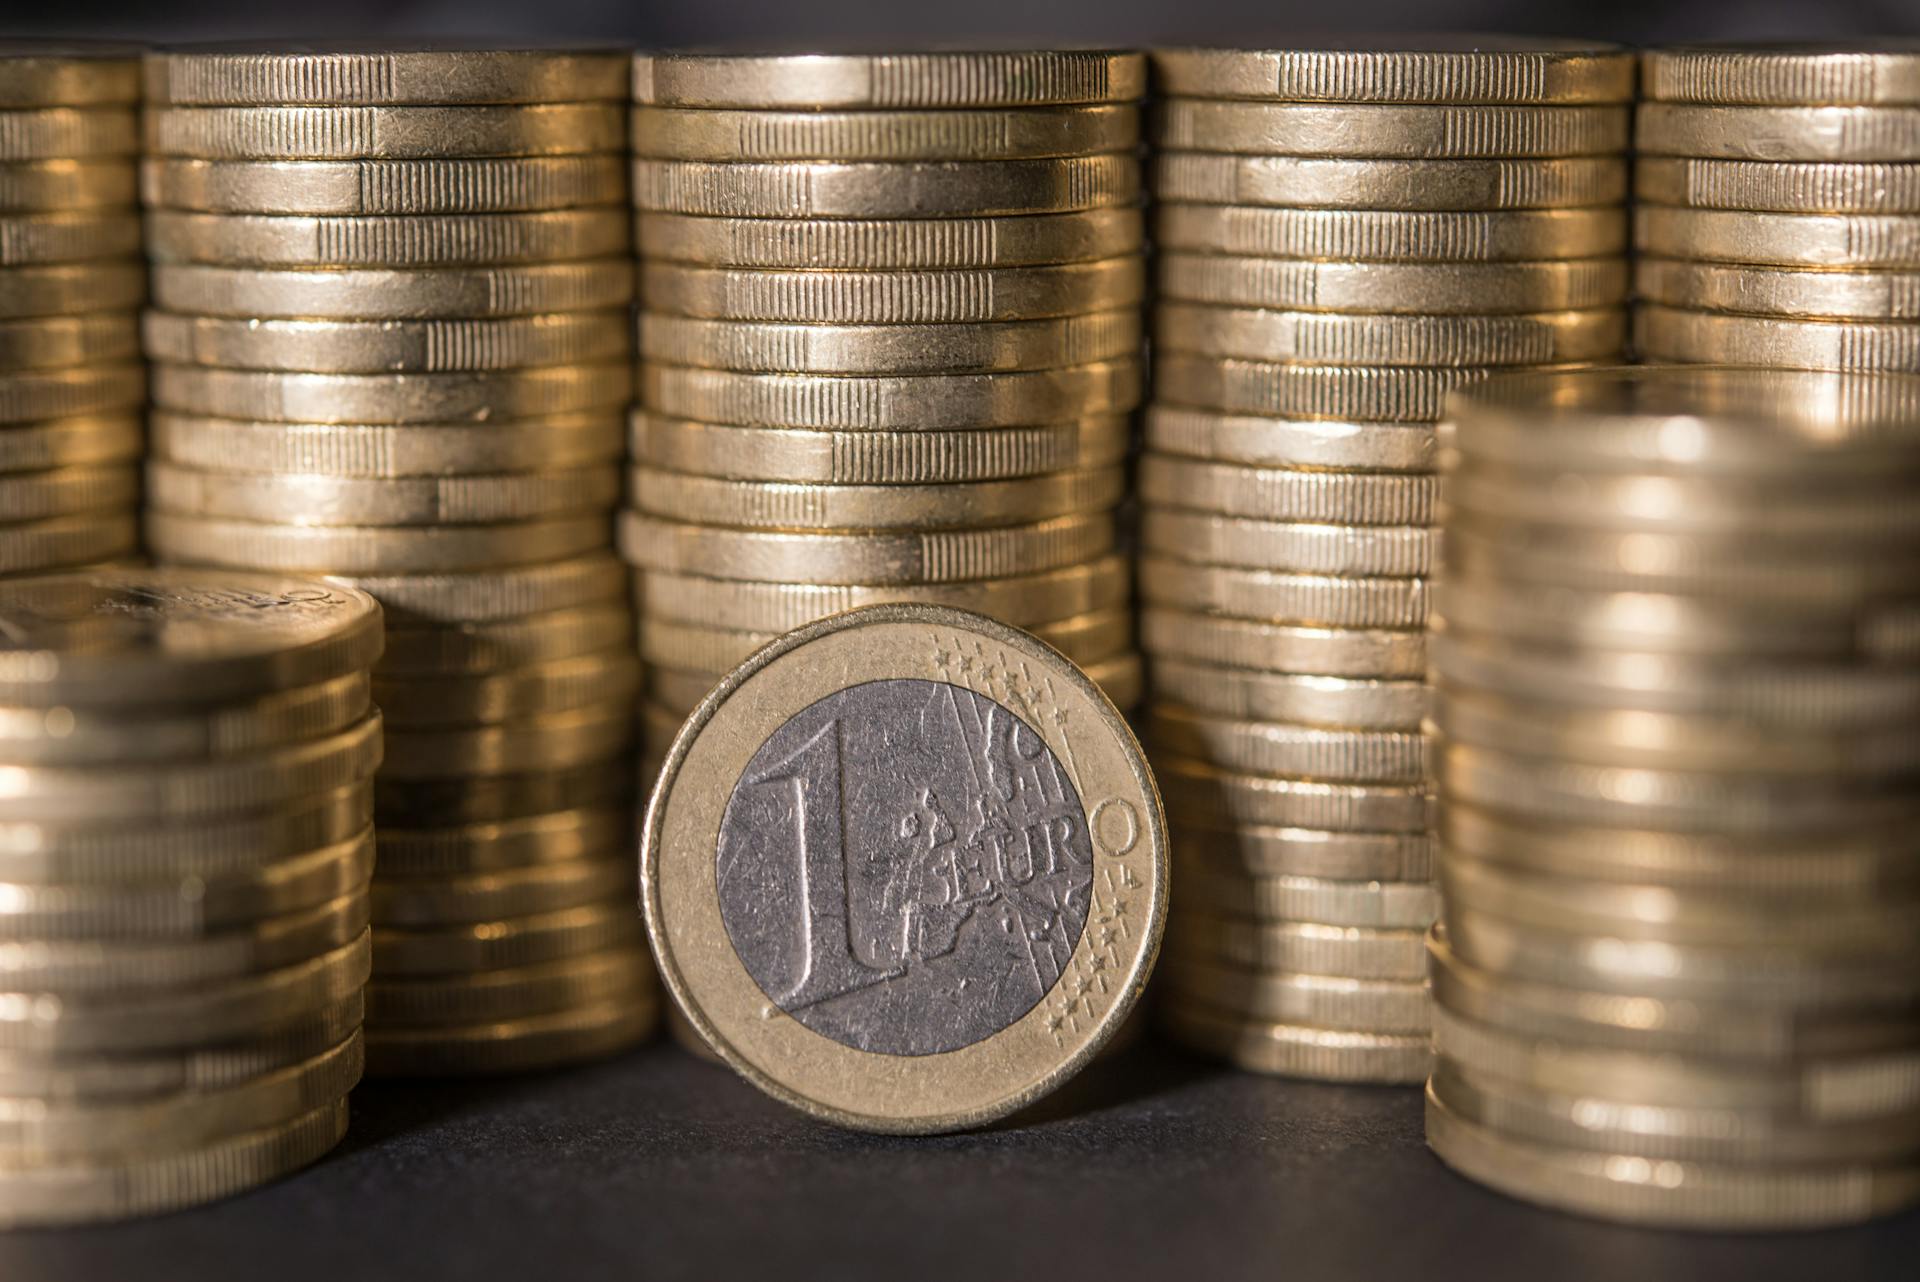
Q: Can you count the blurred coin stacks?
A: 2